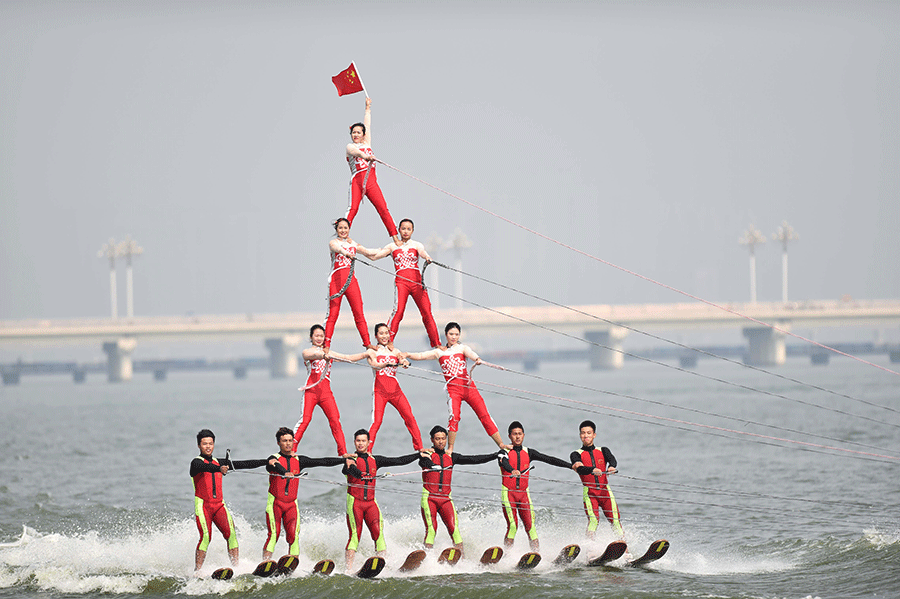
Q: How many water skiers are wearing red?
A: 12